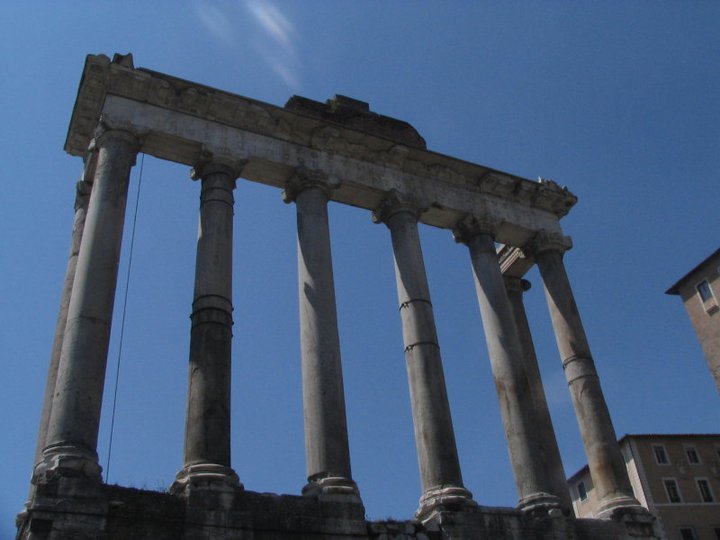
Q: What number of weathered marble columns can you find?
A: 8